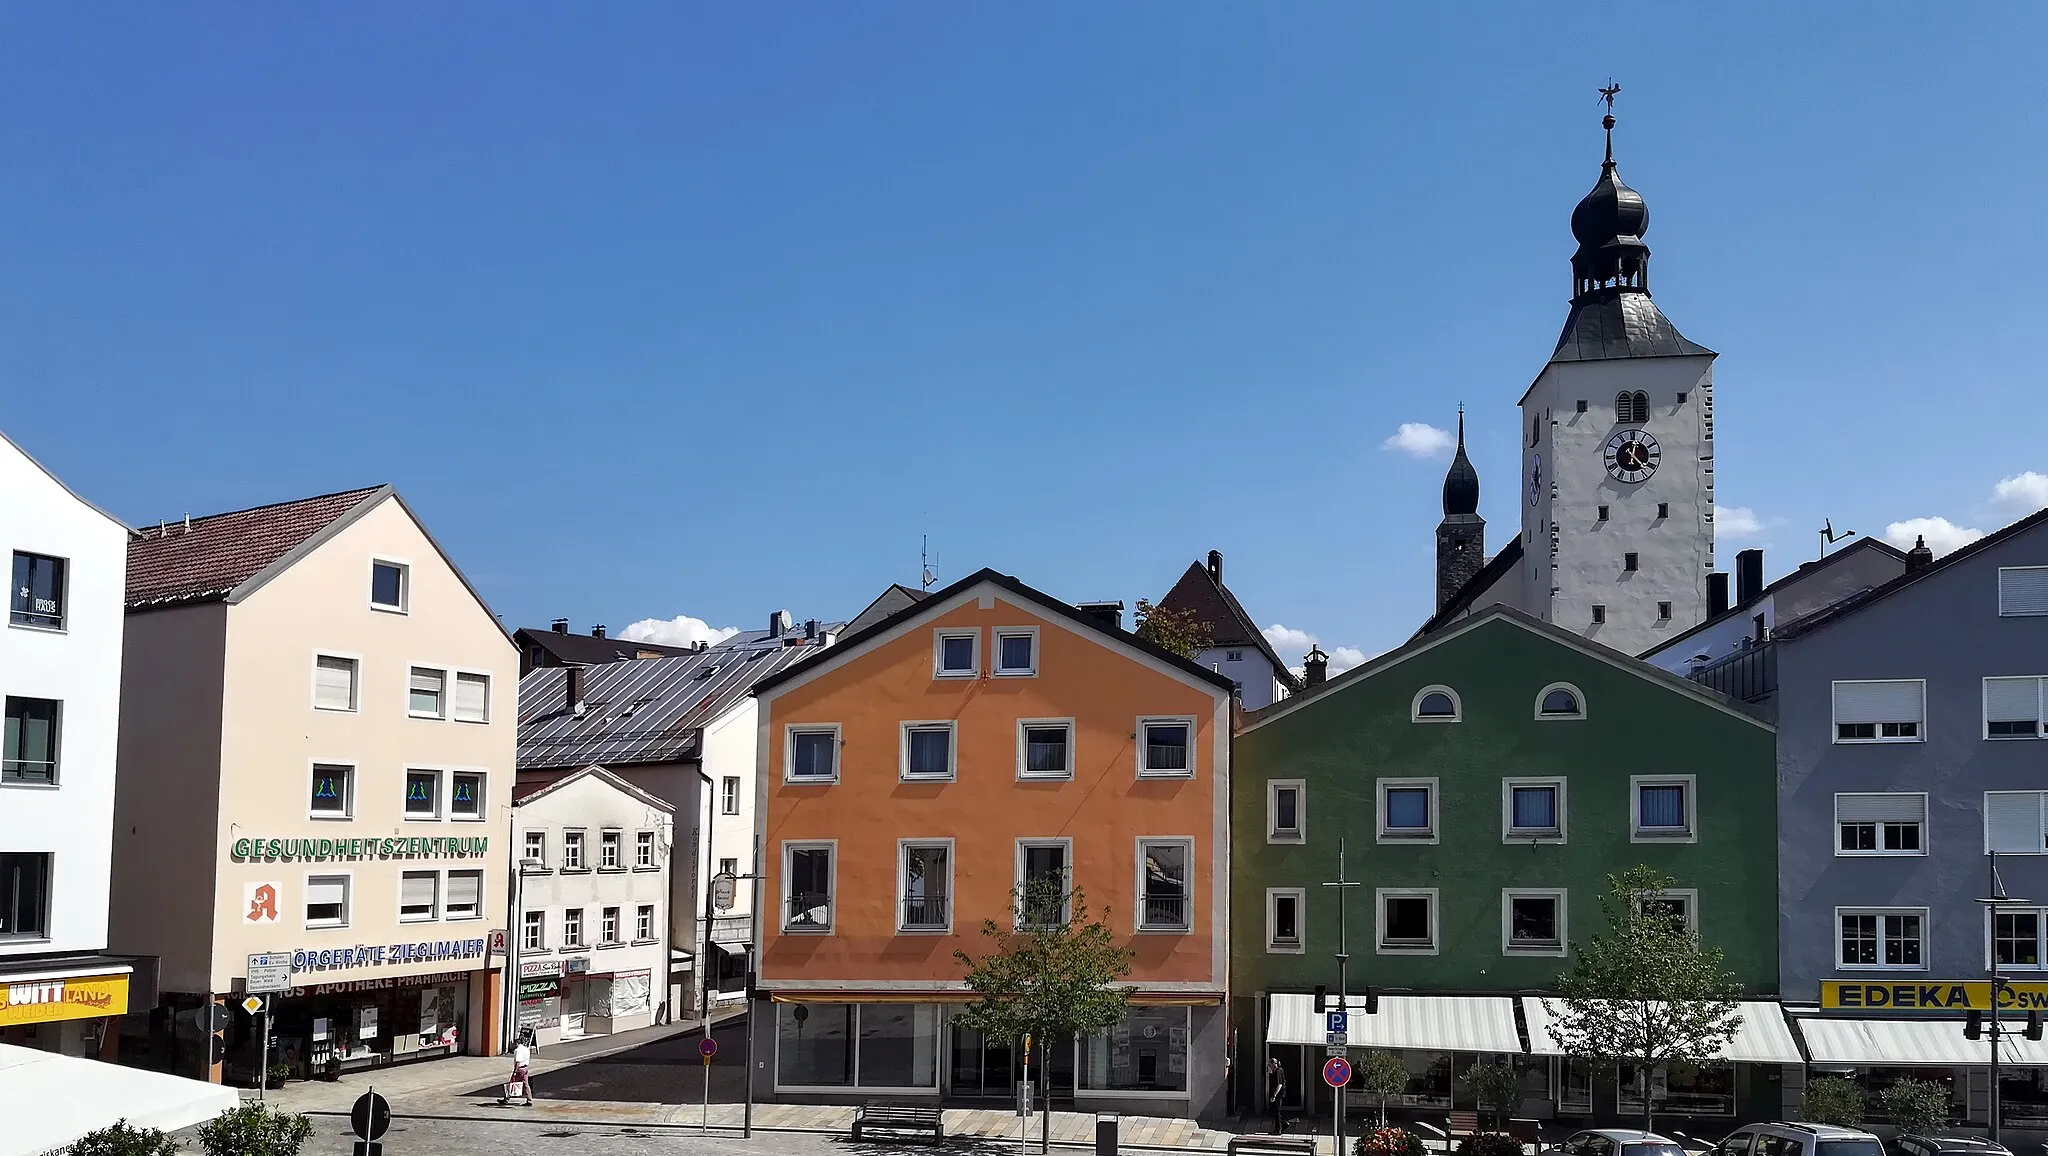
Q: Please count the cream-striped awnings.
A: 3